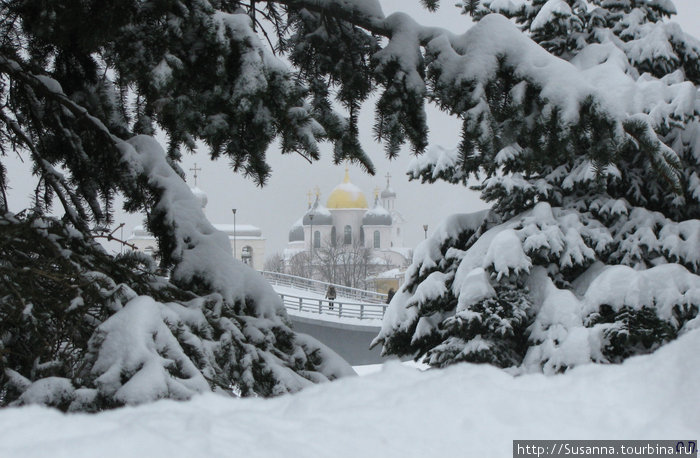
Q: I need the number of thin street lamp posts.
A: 3